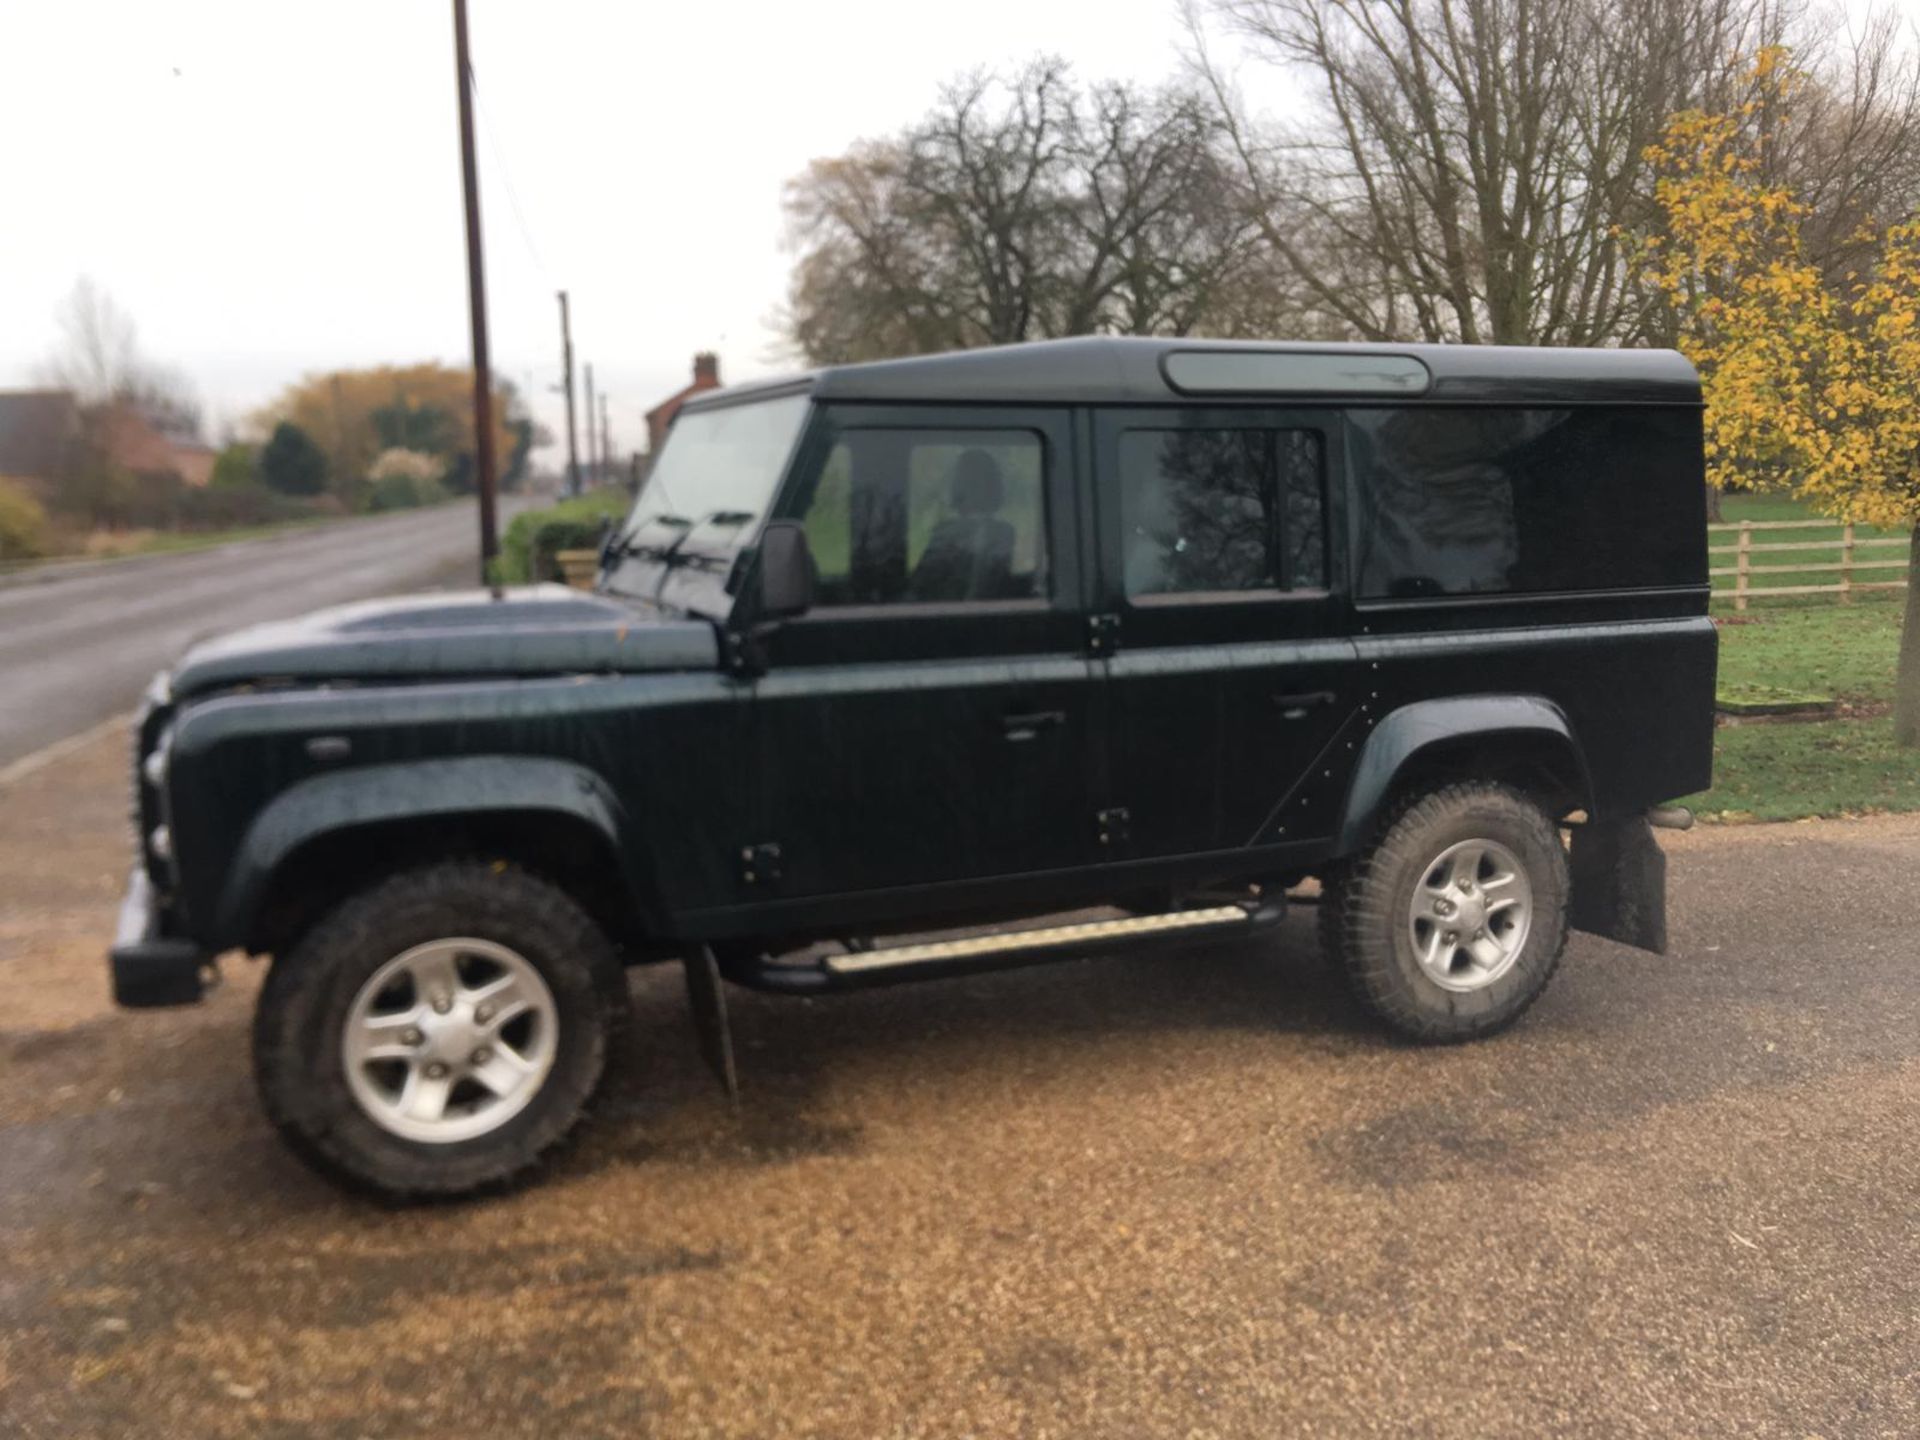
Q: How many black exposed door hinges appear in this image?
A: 4